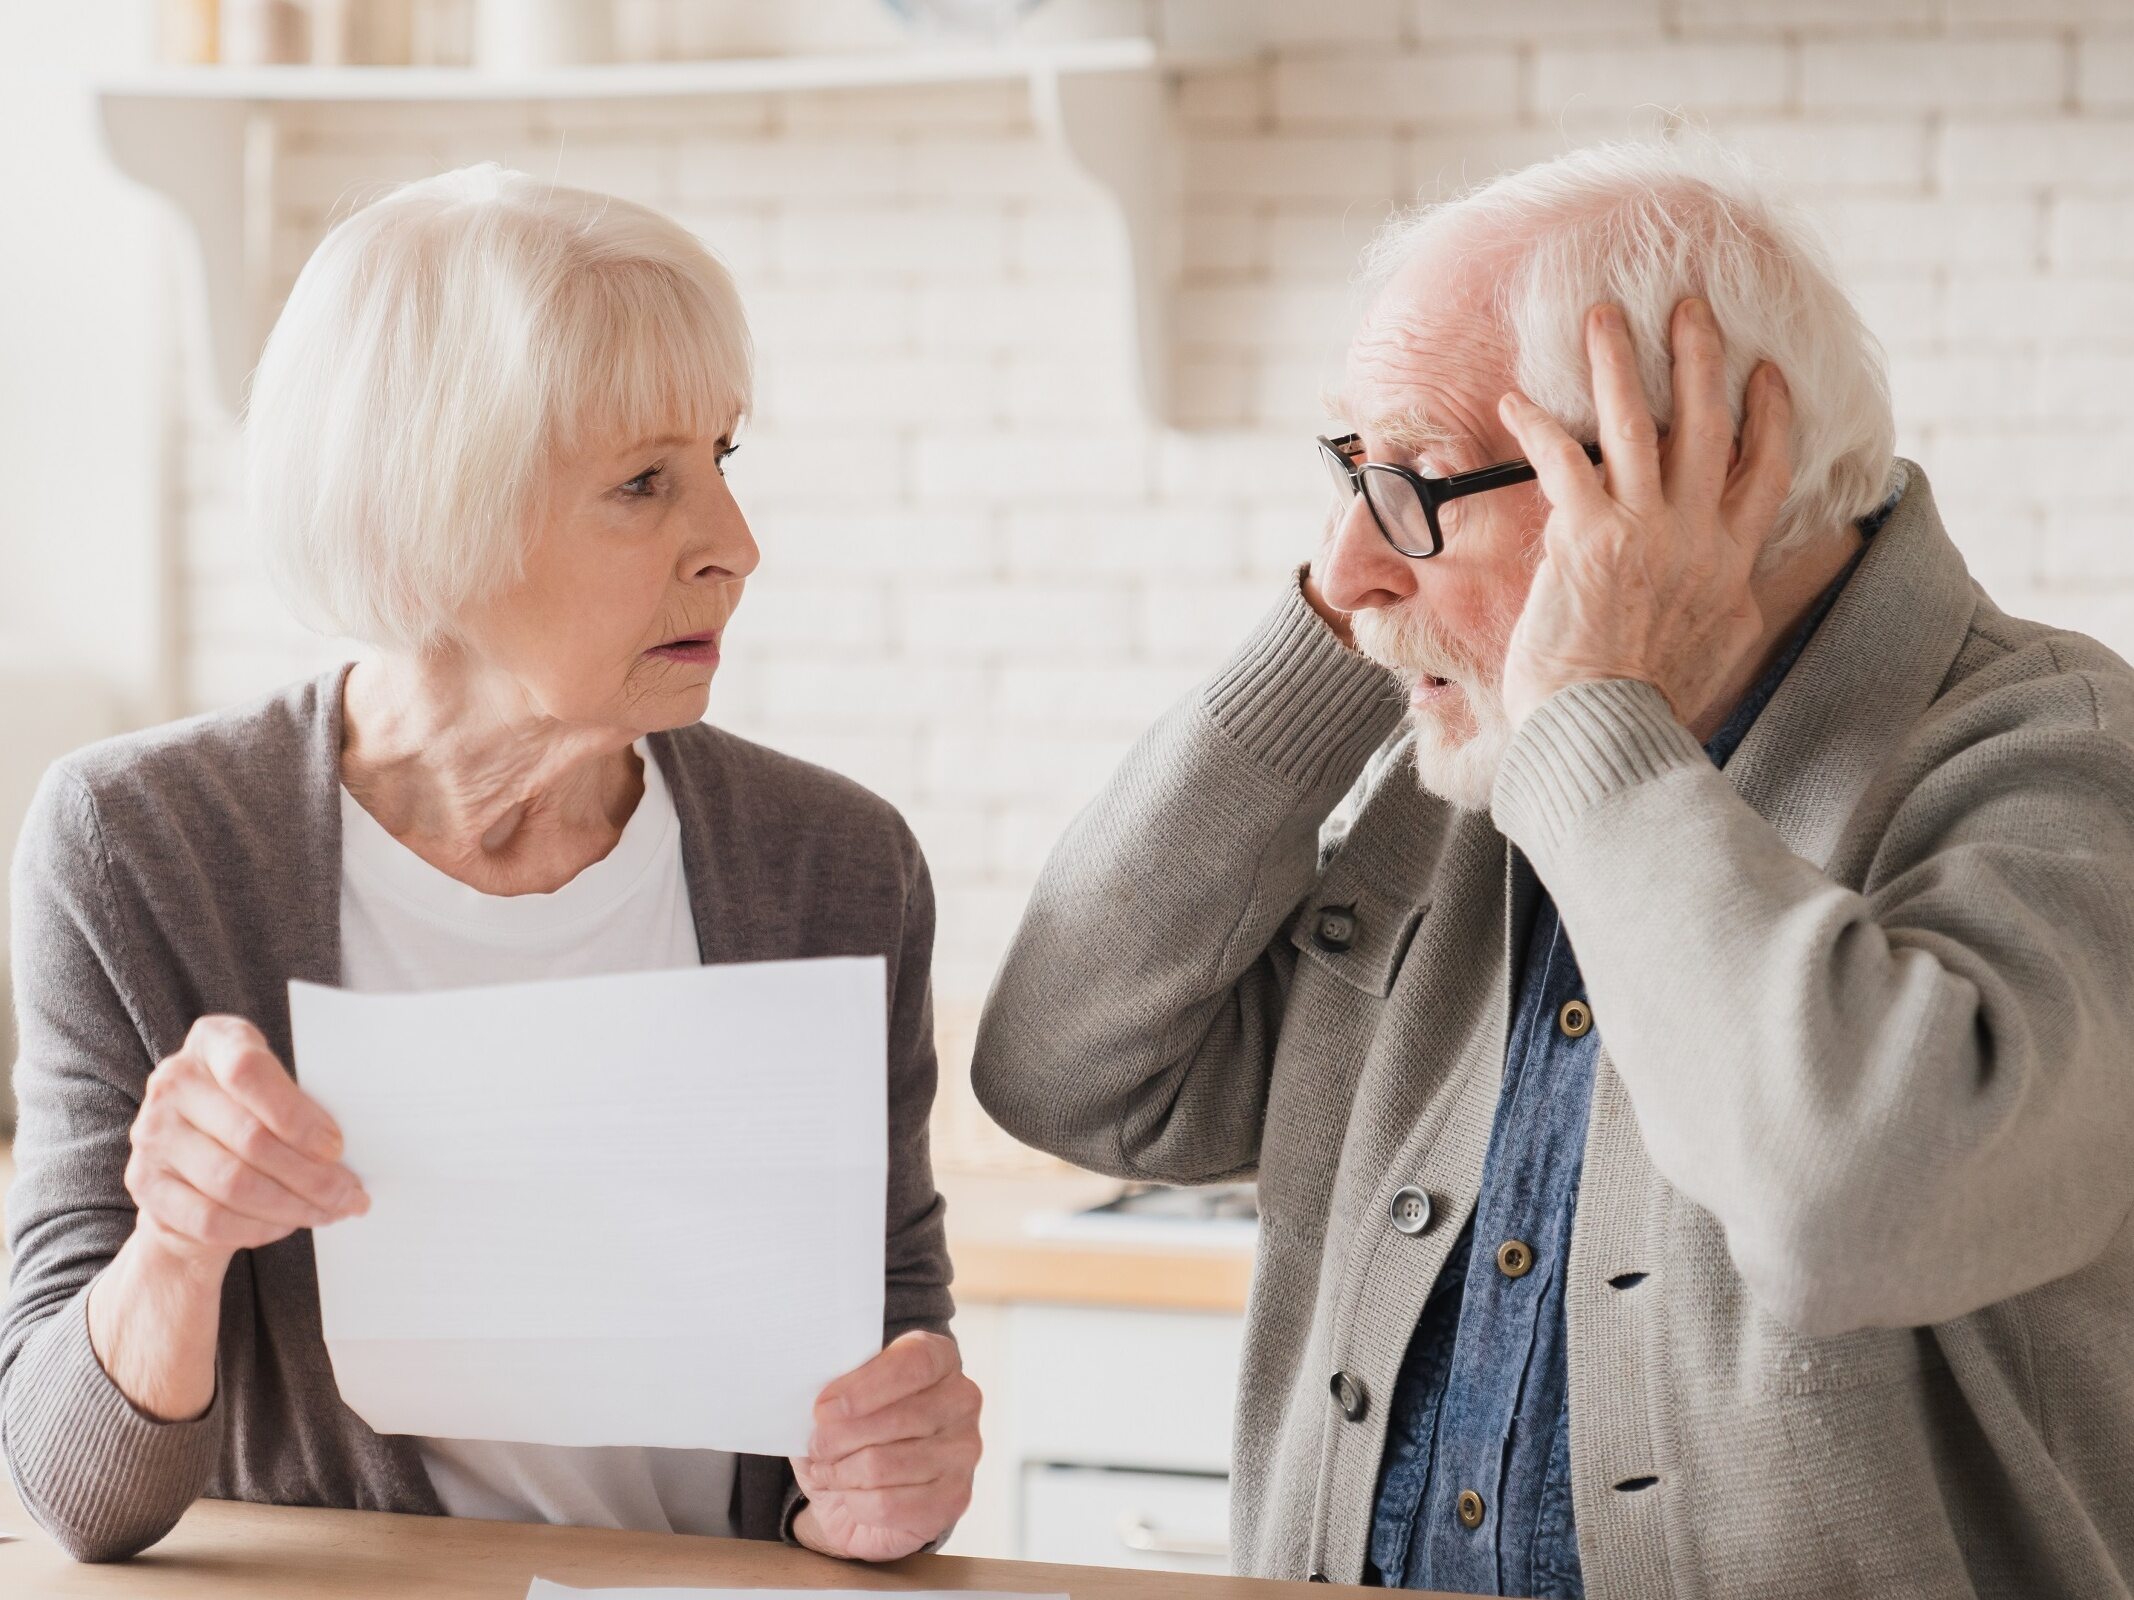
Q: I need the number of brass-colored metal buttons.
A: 3